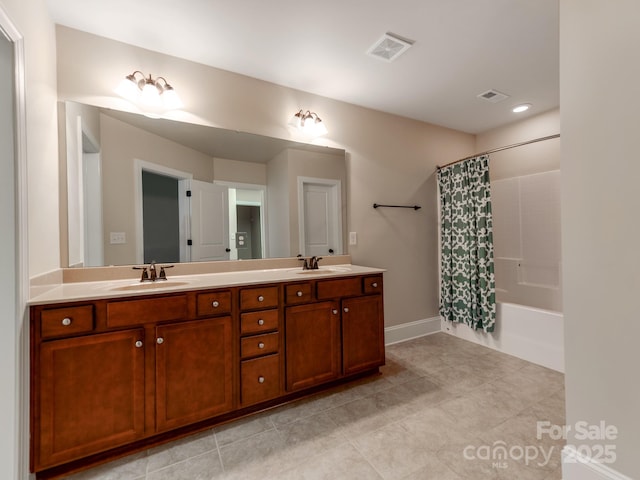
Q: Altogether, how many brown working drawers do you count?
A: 8